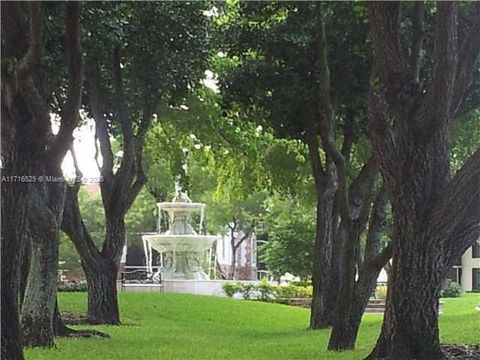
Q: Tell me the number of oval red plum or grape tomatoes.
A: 0